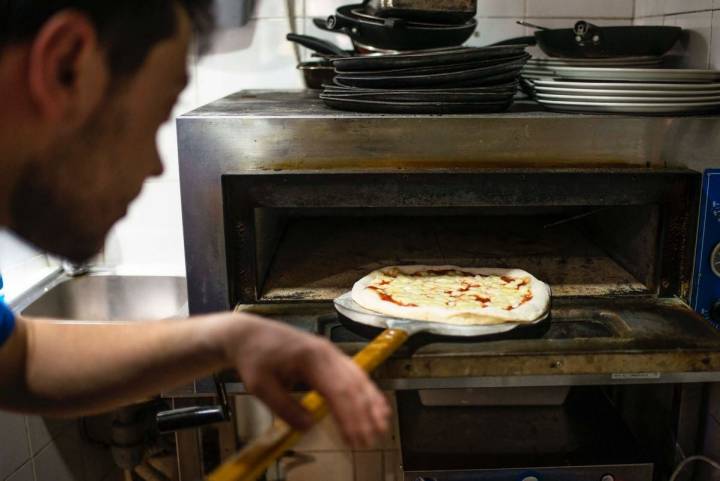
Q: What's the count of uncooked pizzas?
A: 1